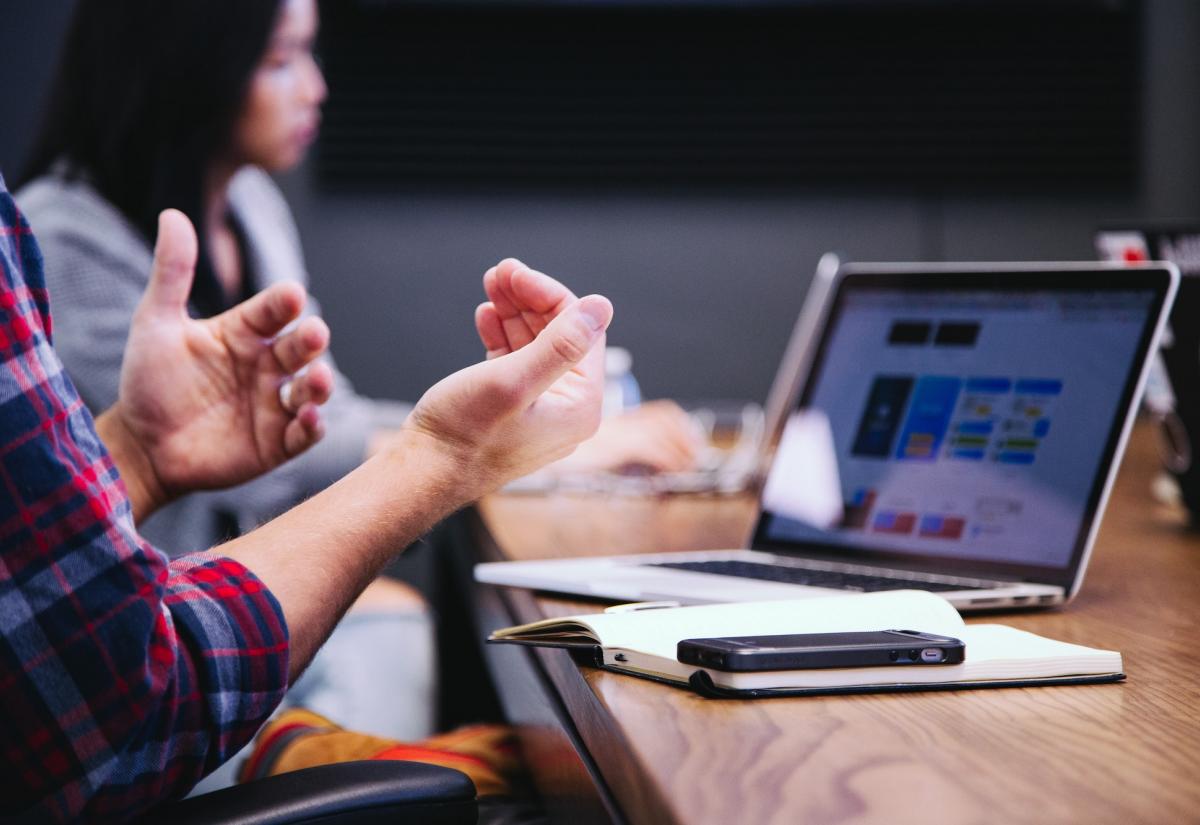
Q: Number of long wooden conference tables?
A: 1